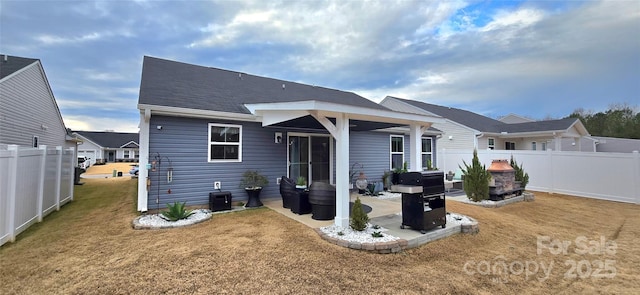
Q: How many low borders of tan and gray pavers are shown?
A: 3